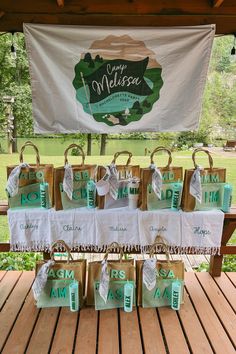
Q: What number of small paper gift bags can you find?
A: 8